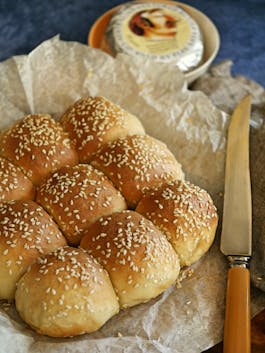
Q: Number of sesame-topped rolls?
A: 9